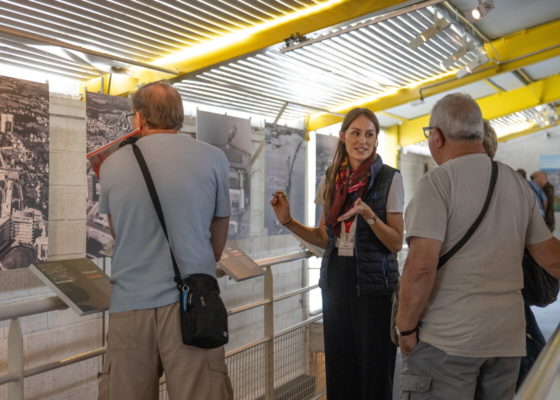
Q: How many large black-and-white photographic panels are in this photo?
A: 5